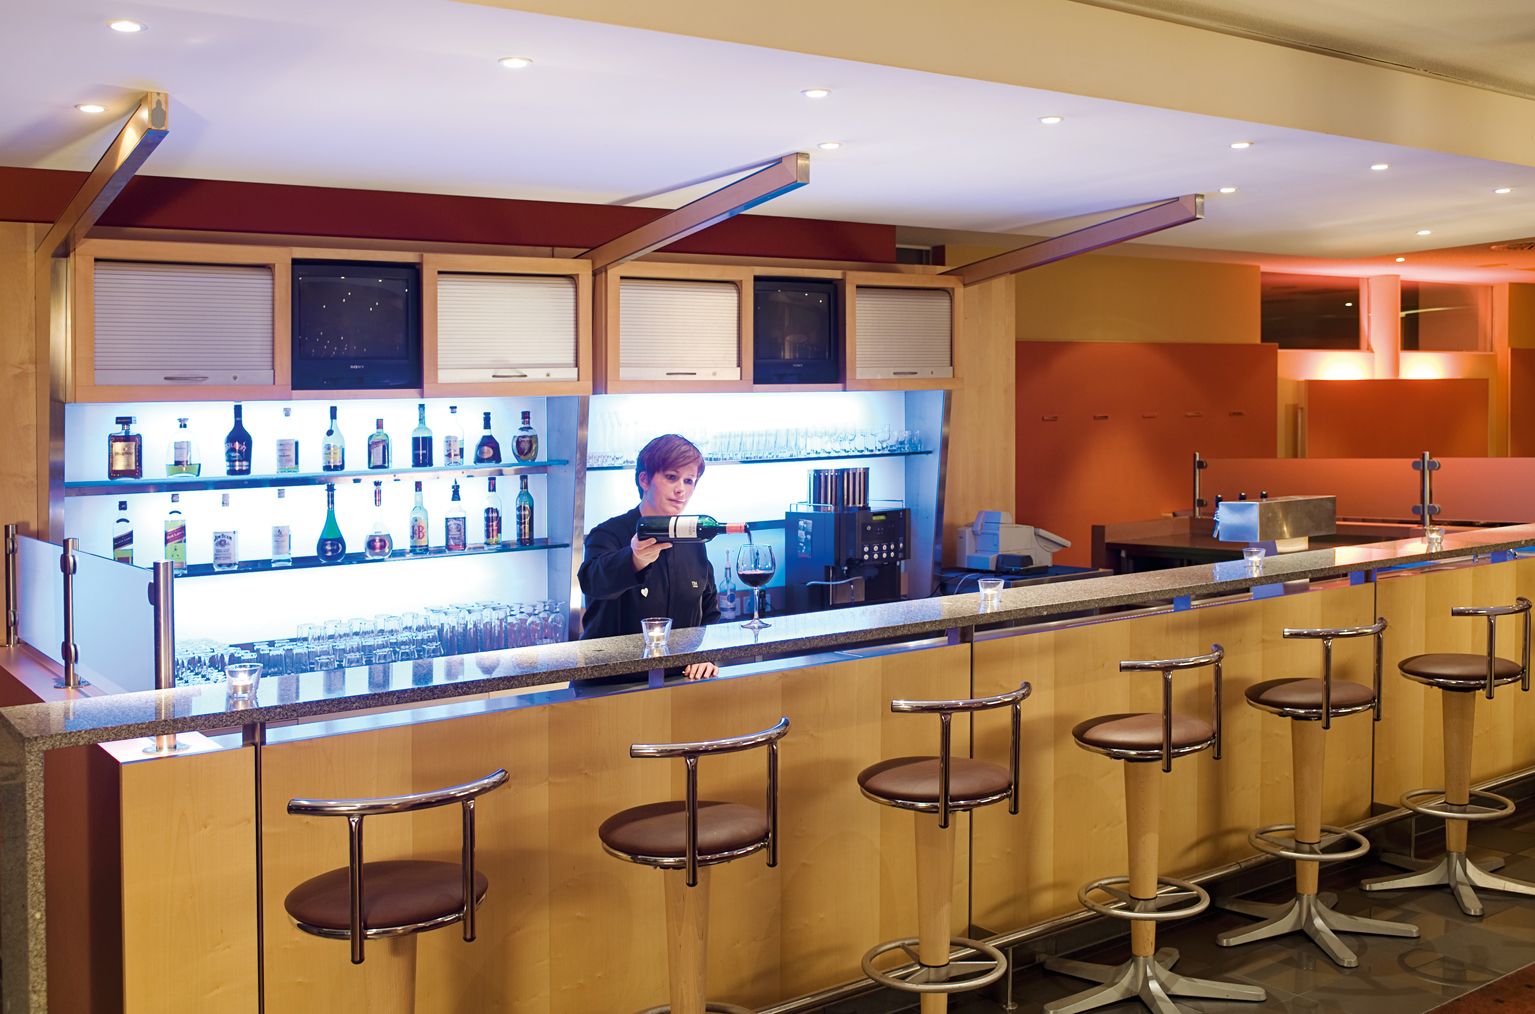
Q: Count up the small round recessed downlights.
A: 12